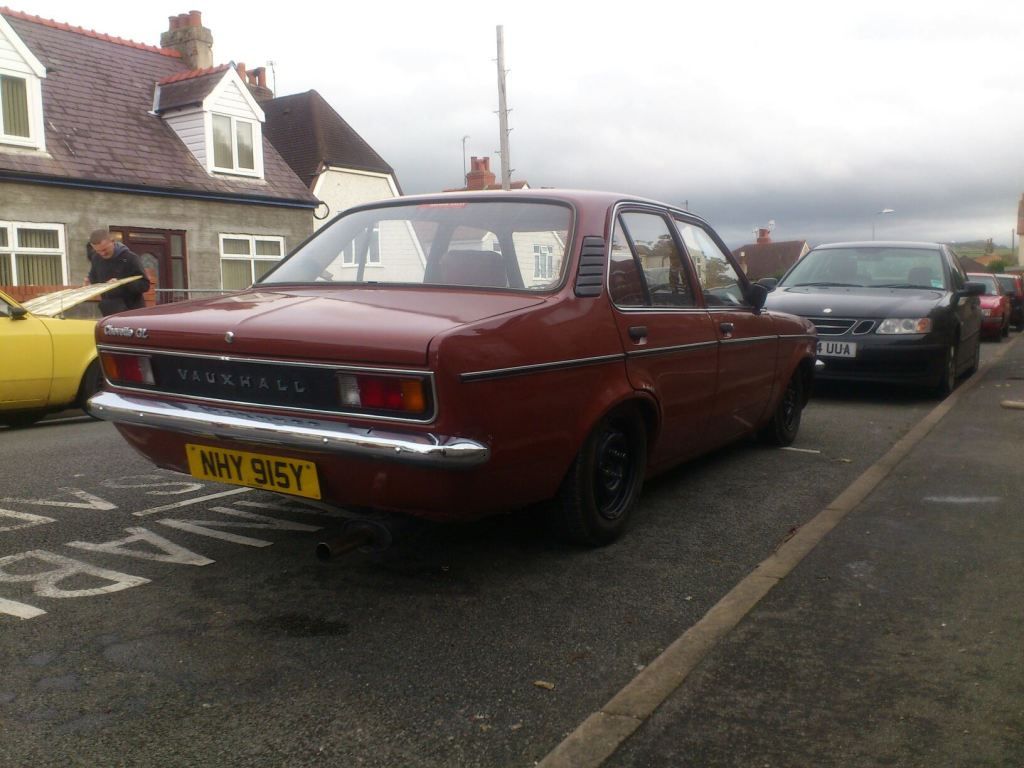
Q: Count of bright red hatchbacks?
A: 1